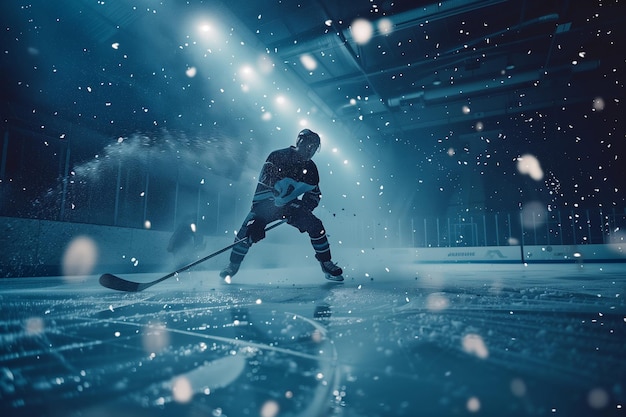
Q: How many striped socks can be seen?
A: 2